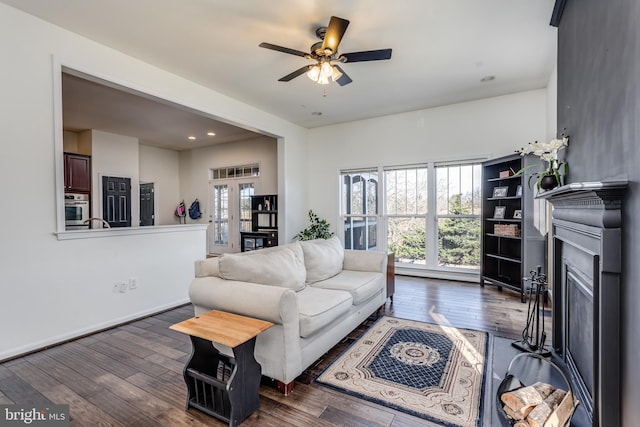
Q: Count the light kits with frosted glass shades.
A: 1